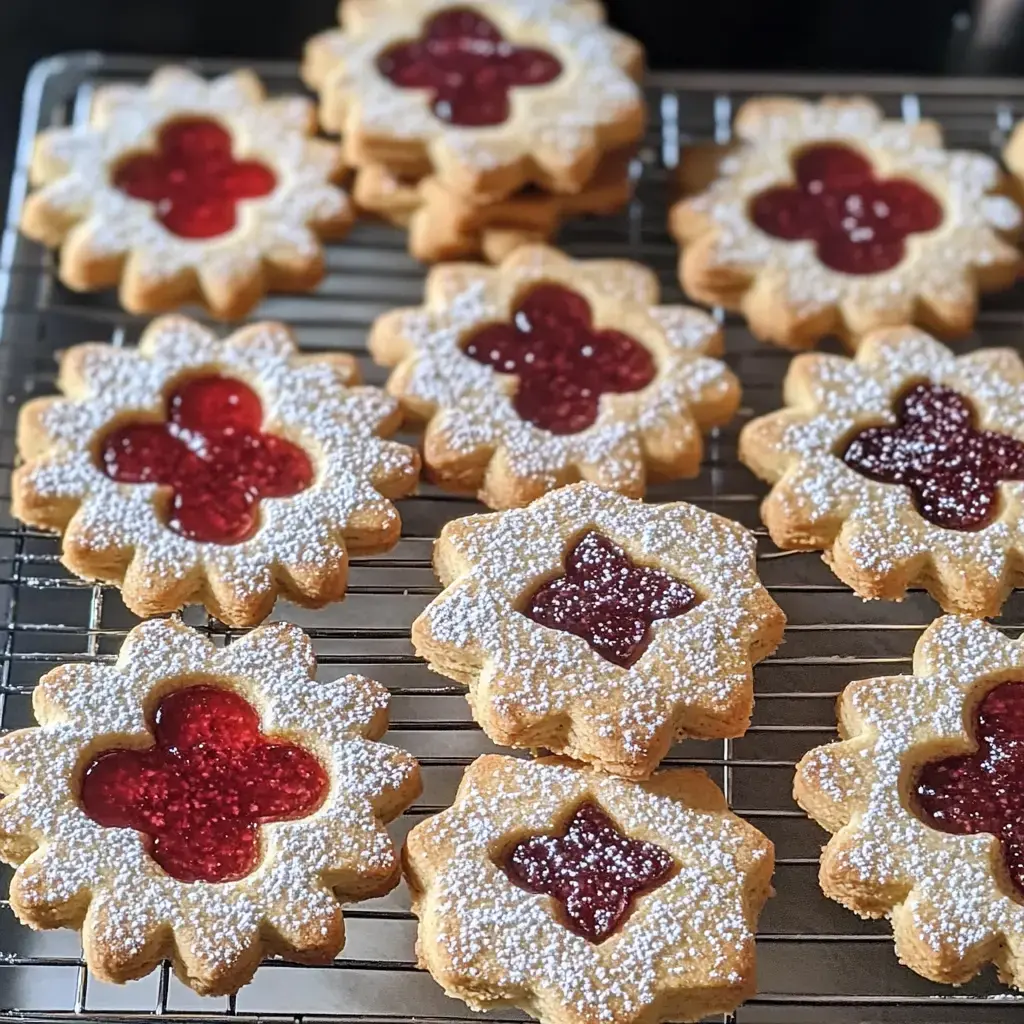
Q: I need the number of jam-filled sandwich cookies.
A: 10